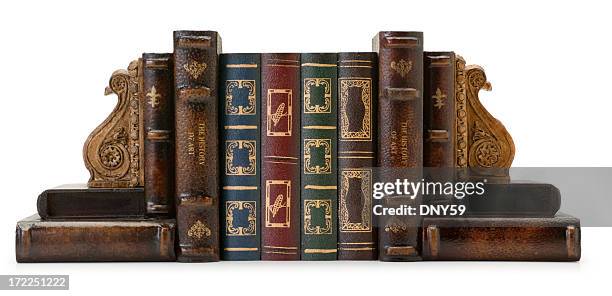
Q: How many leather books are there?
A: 12